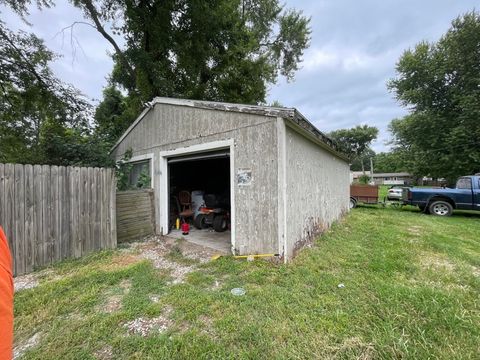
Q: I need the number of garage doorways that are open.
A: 1